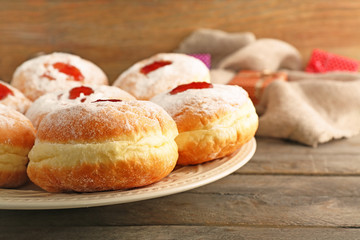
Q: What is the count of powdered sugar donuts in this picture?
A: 7